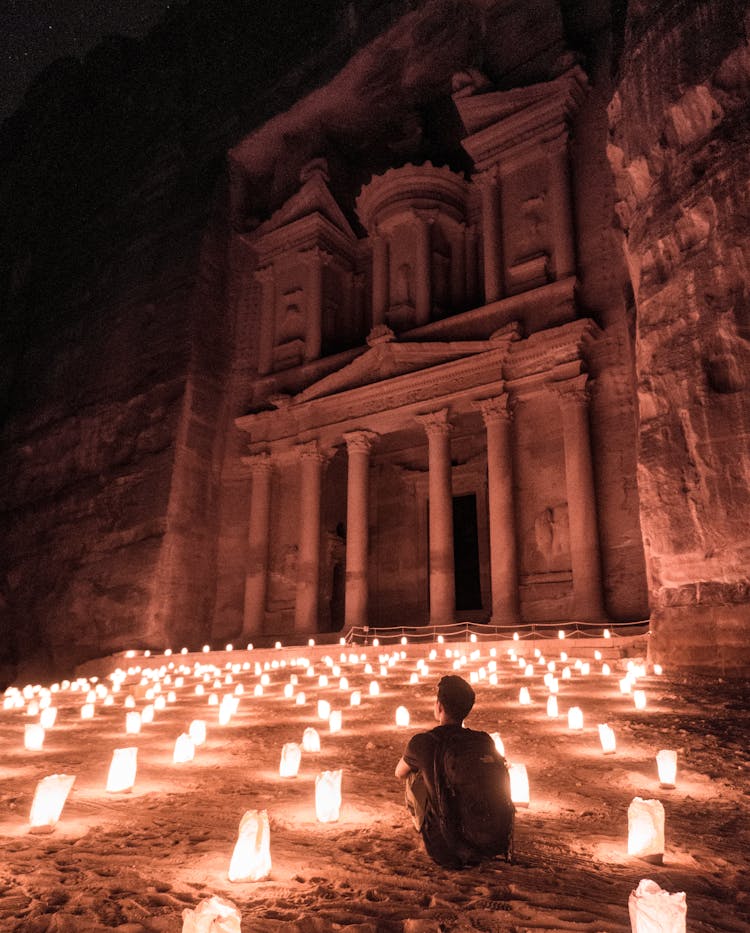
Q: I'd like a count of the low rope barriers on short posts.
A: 1